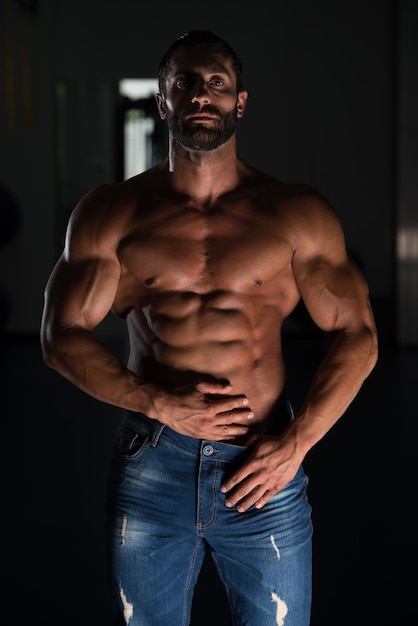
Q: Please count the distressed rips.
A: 4